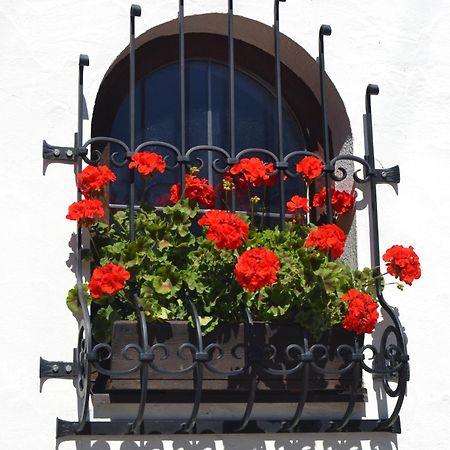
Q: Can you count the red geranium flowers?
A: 14